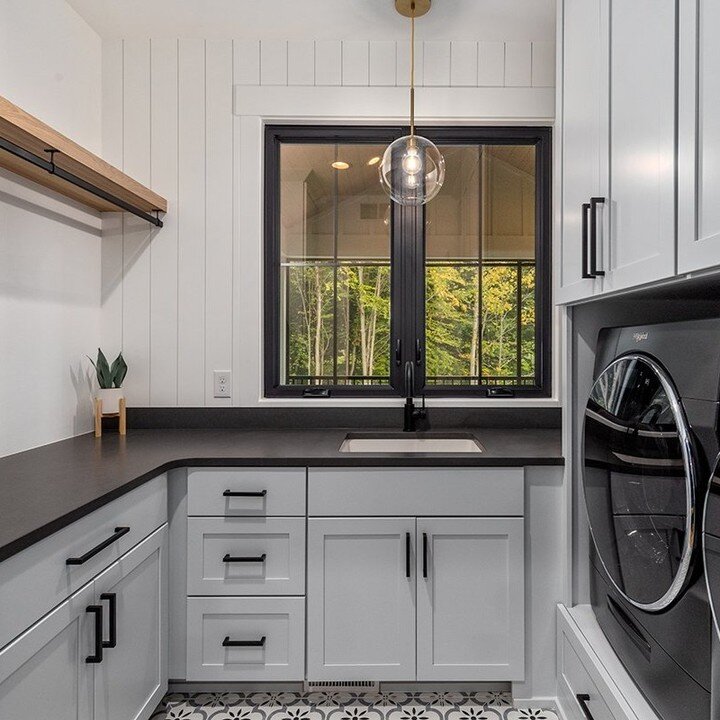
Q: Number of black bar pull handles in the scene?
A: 11